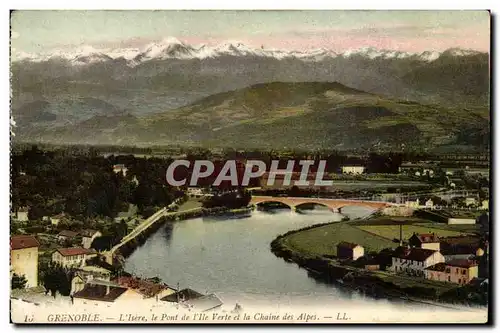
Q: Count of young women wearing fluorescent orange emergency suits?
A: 0